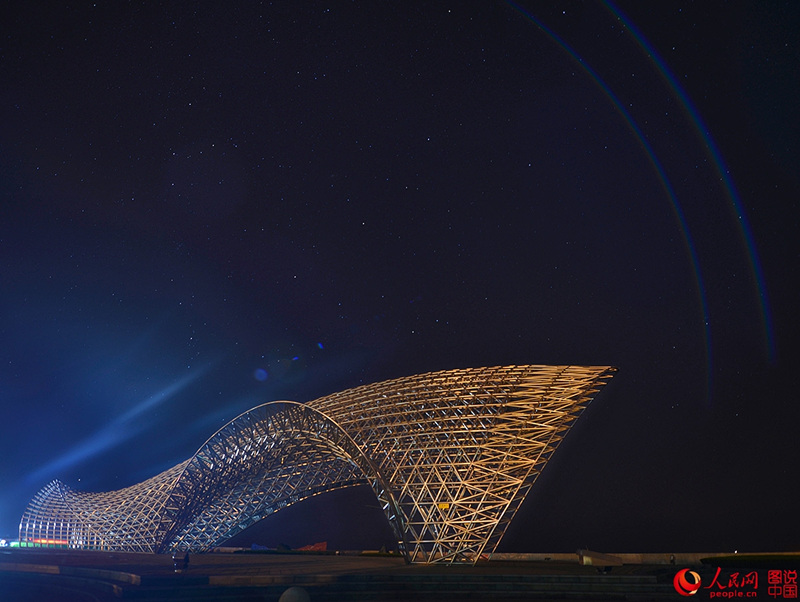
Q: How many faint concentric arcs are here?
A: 2